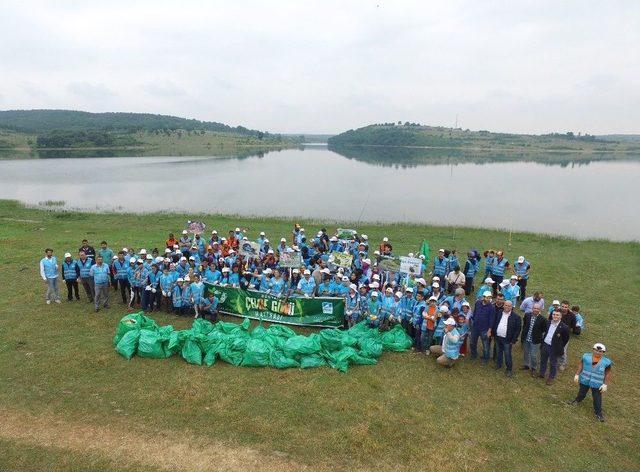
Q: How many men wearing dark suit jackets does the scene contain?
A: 3